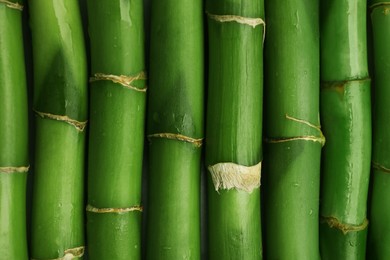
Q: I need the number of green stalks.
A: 8